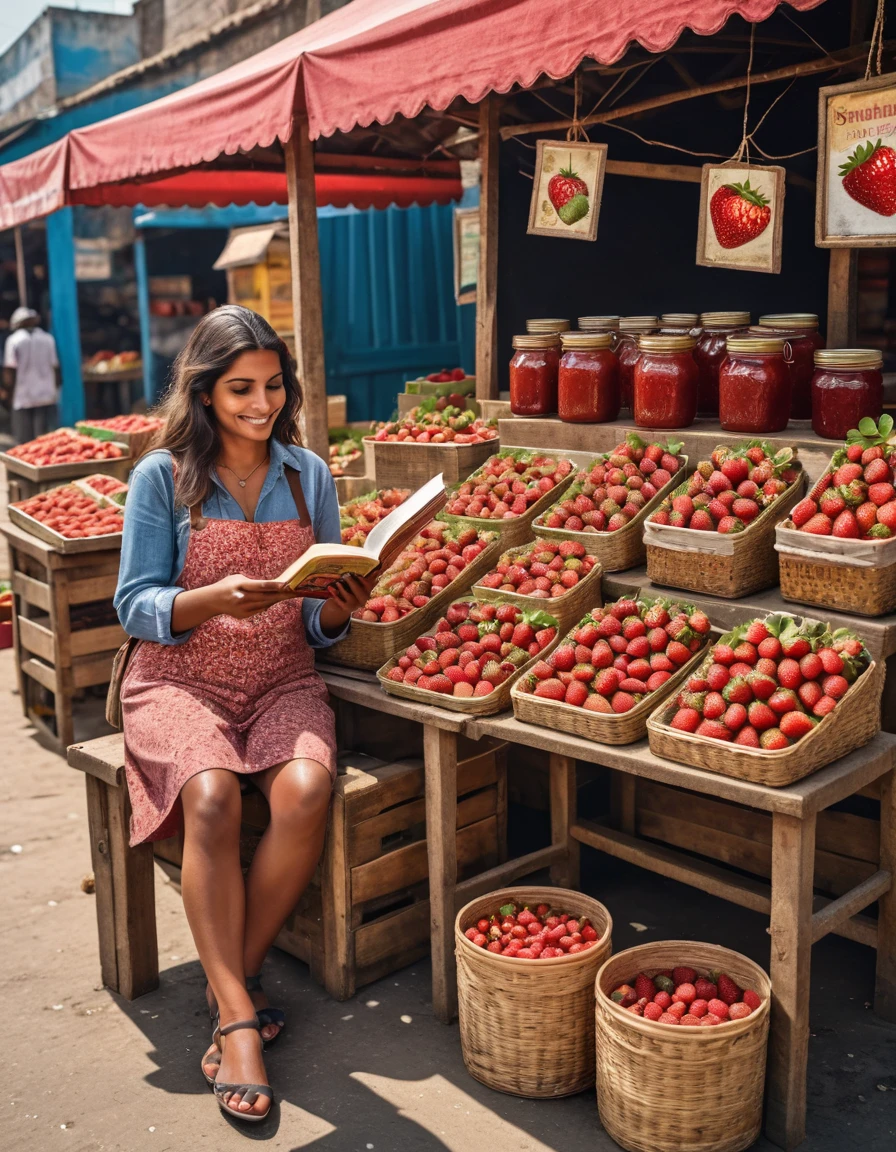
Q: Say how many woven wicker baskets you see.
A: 11